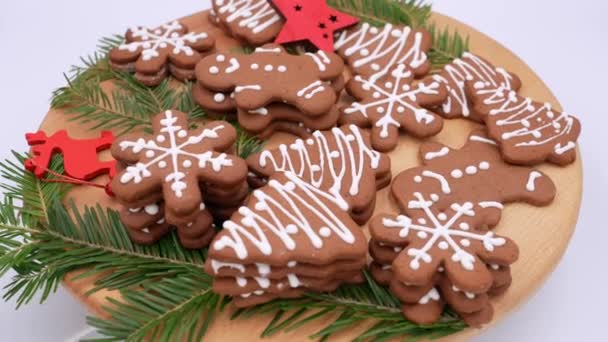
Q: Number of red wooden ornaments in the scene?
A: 2